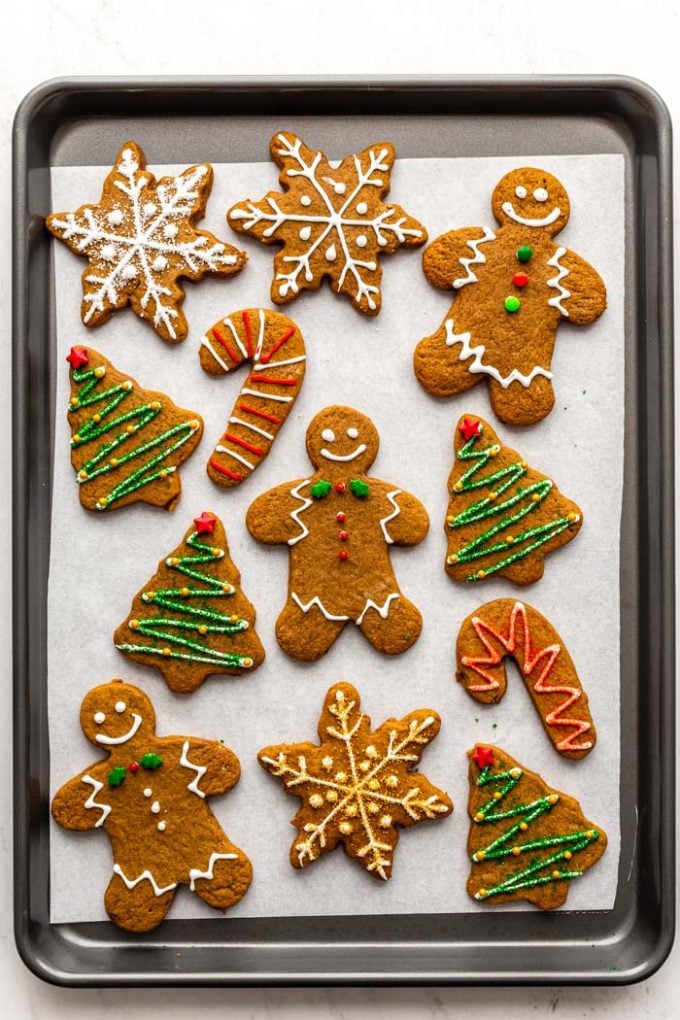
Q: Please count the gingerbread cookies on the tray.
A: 12